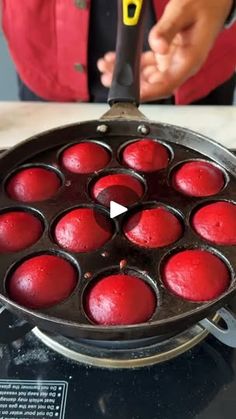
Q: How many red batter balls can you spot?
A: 12